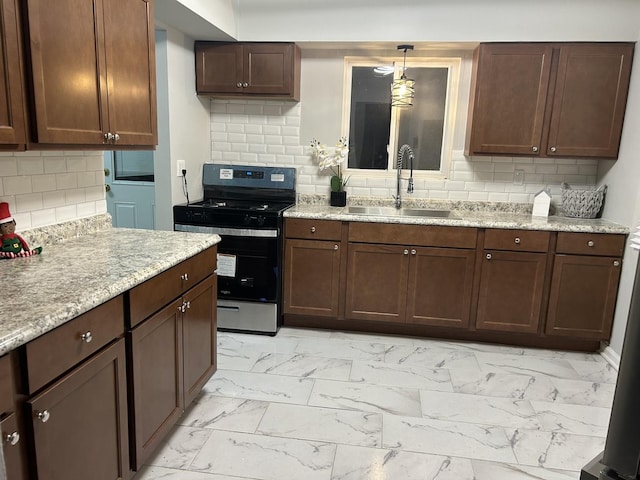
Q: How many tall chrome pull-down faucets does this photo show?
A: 1